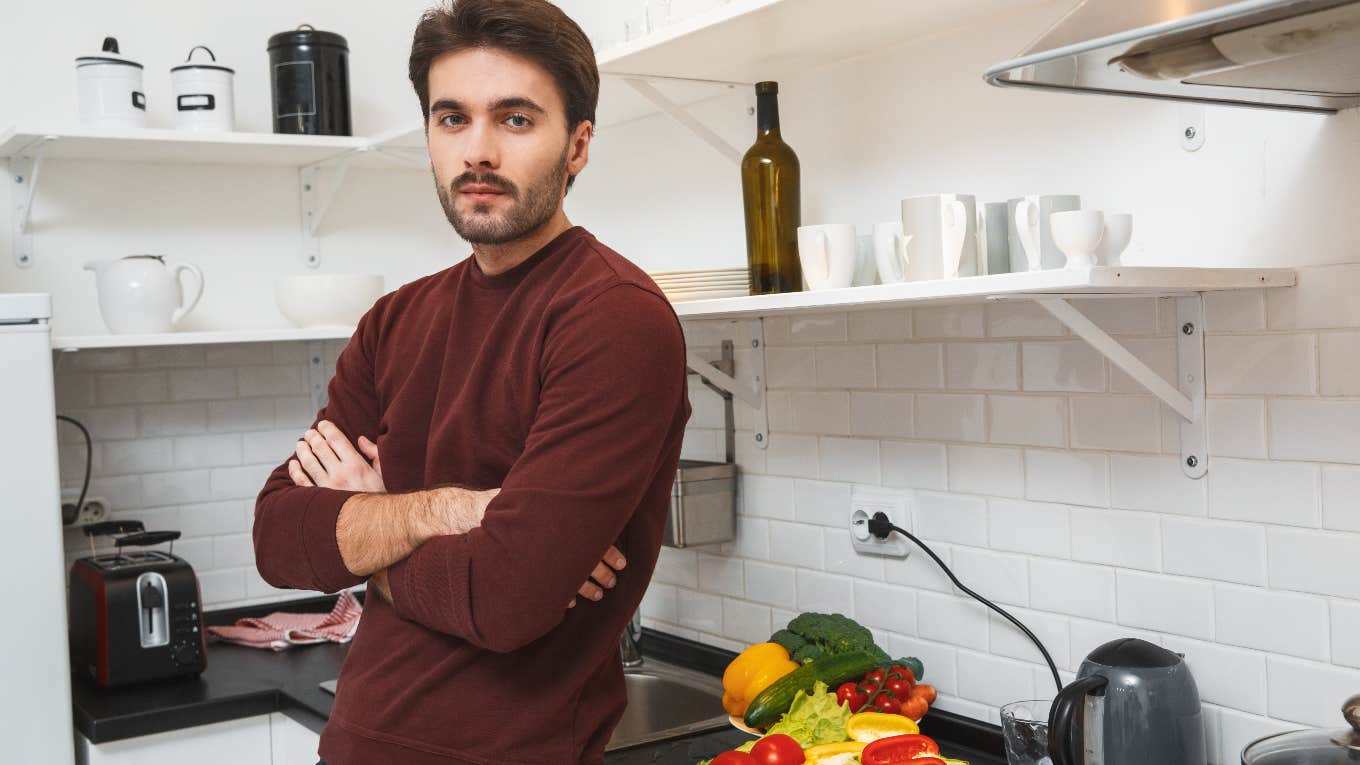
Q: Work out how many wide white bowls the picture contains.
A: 1